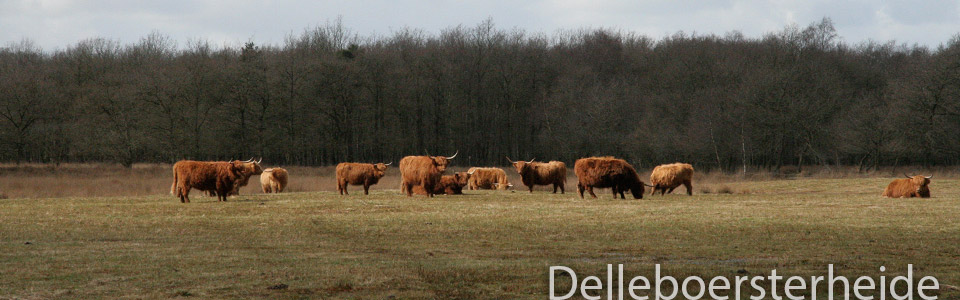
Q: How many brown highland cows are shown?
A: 11